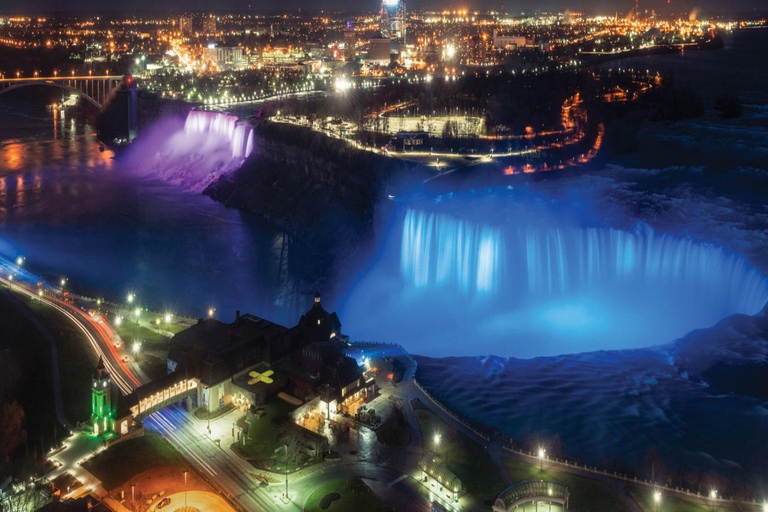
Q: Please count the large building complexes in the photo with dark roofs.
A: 1